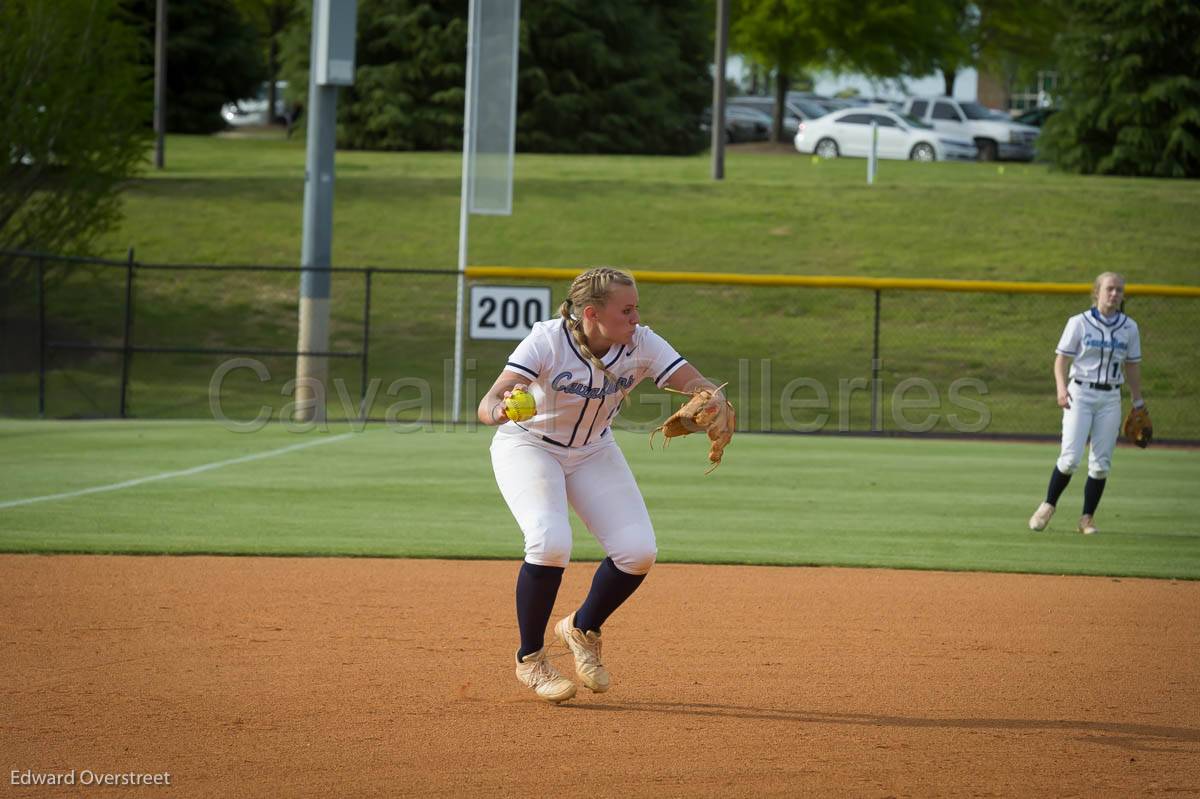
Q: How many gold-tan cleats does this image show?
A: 4